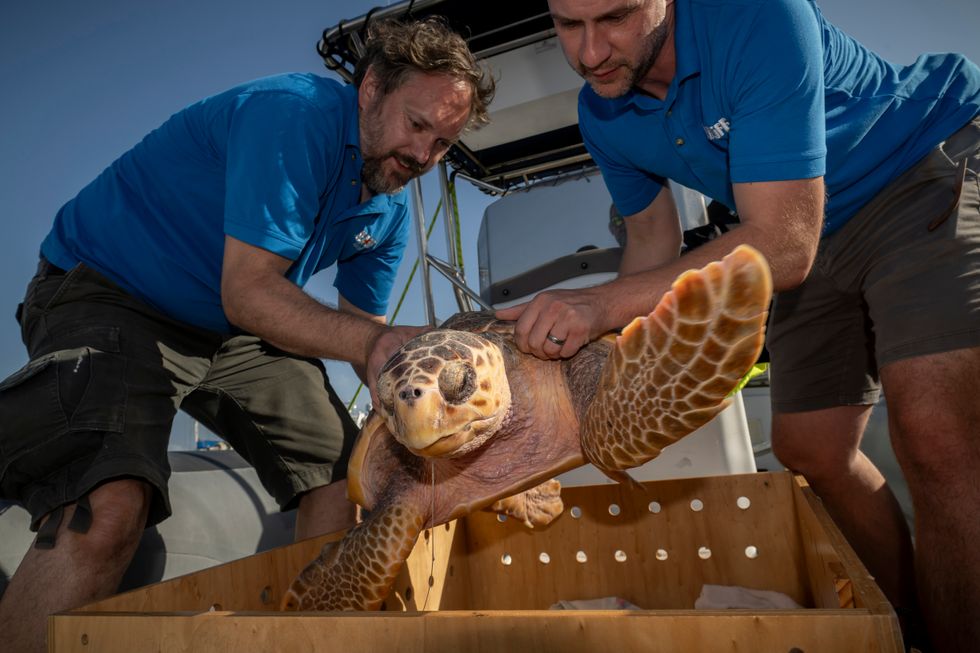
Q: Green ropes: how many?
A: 2